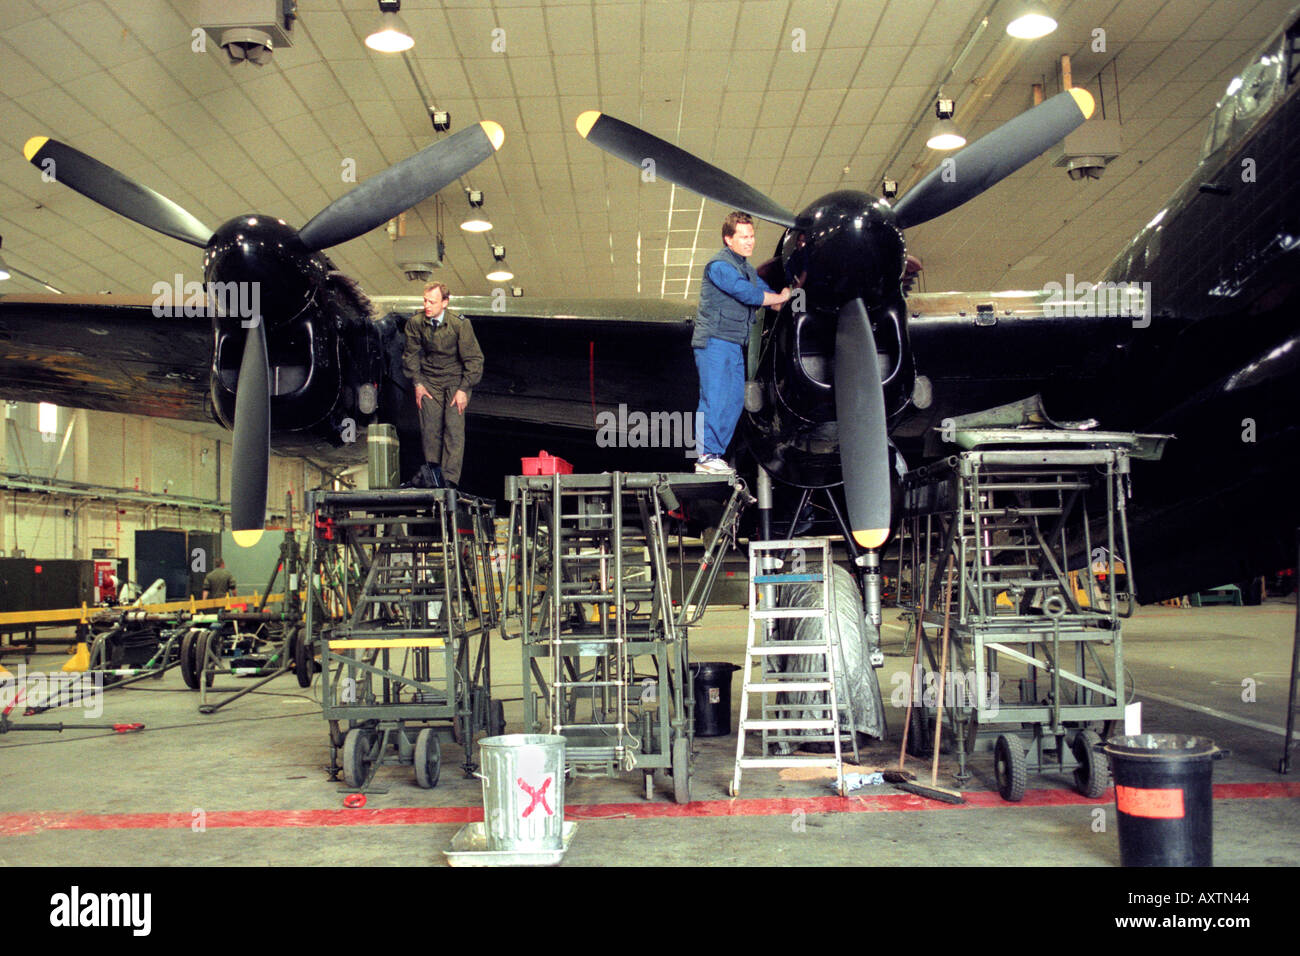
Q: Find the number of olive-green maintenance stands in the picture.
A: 3